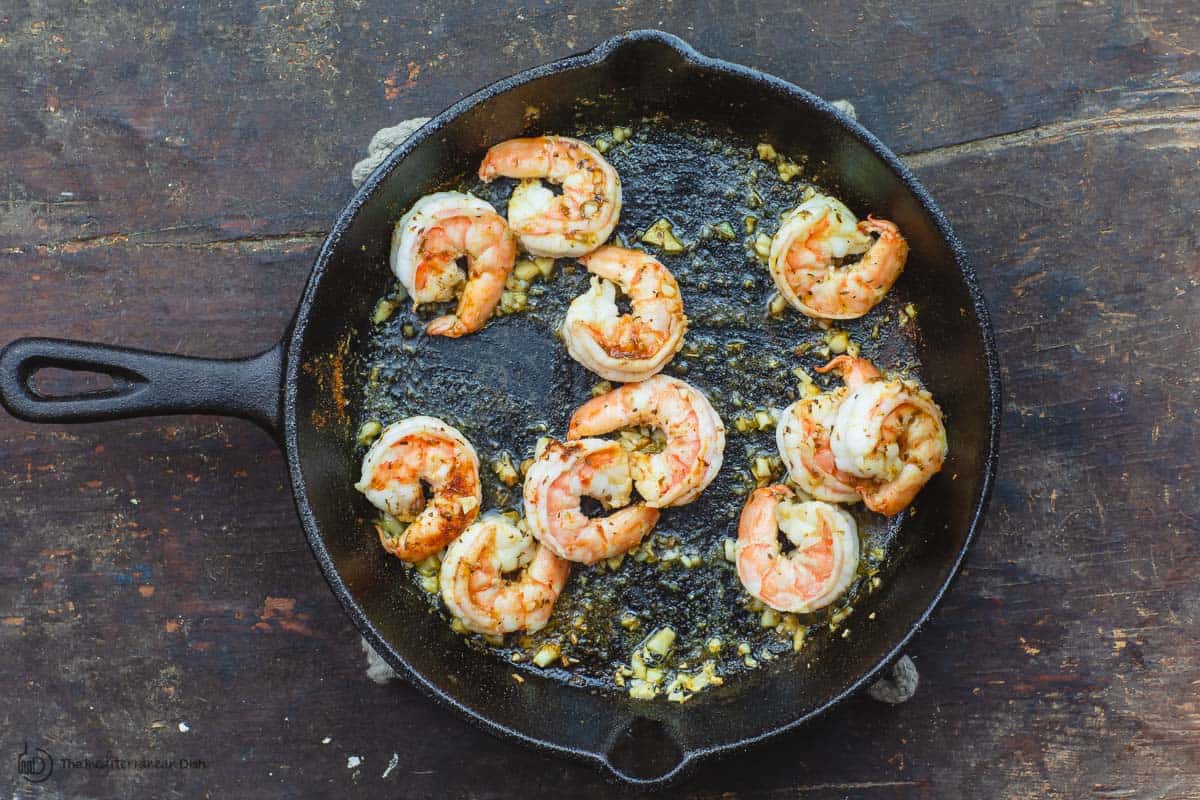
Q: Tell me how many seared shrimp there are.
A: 11